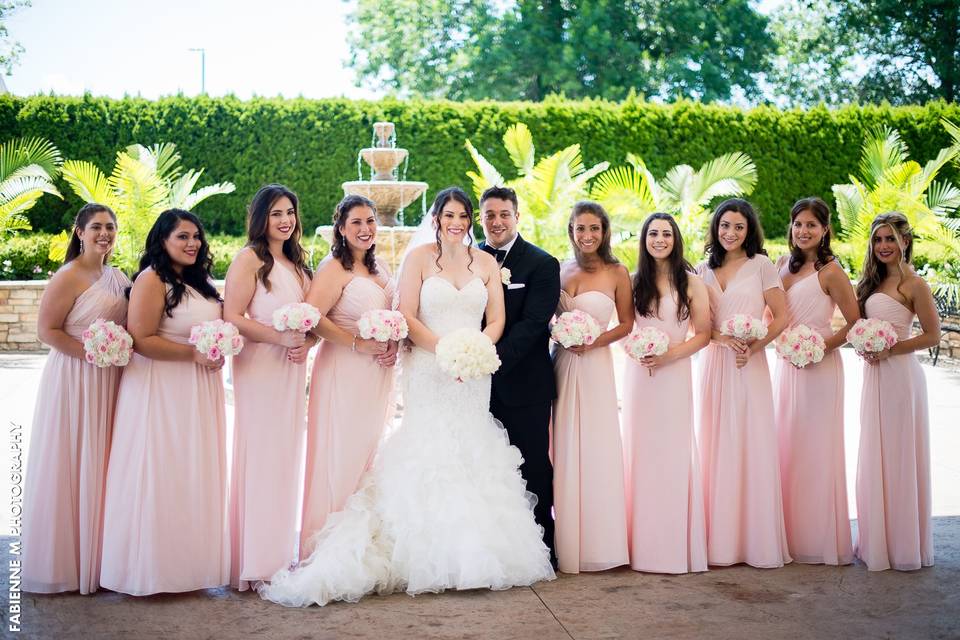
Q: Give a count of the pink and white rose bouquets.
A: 9